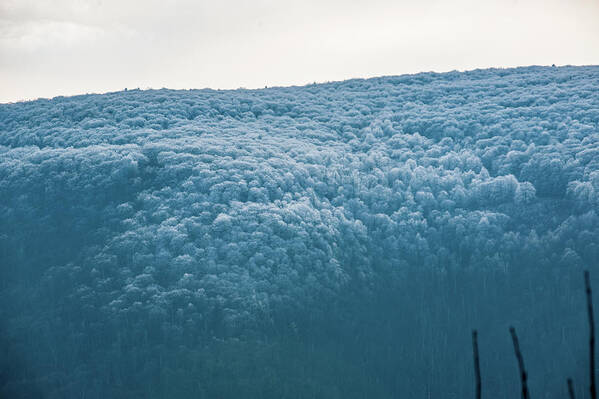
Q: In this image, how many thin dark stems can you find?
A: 4